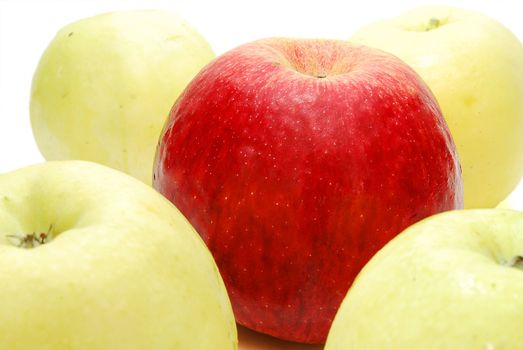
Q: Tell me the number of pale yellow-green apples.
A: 4